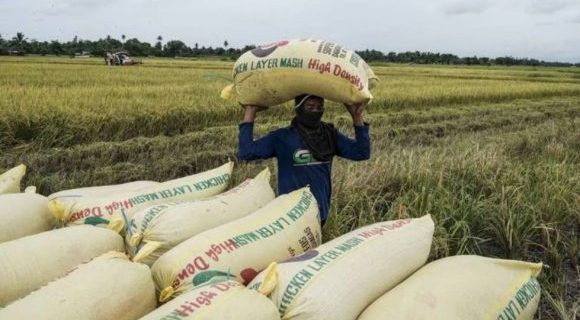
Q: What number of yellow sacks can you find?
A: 12